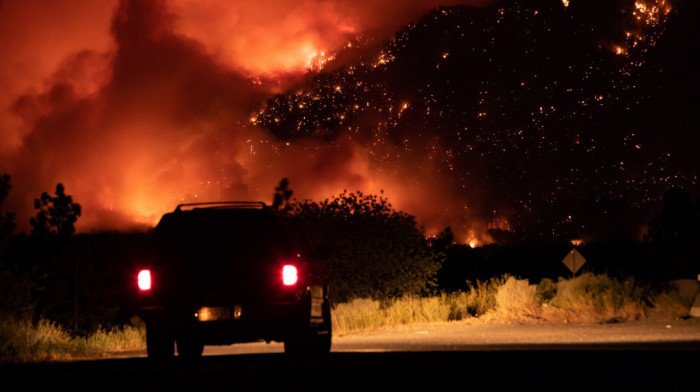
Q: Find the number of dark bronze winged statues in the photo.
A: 0